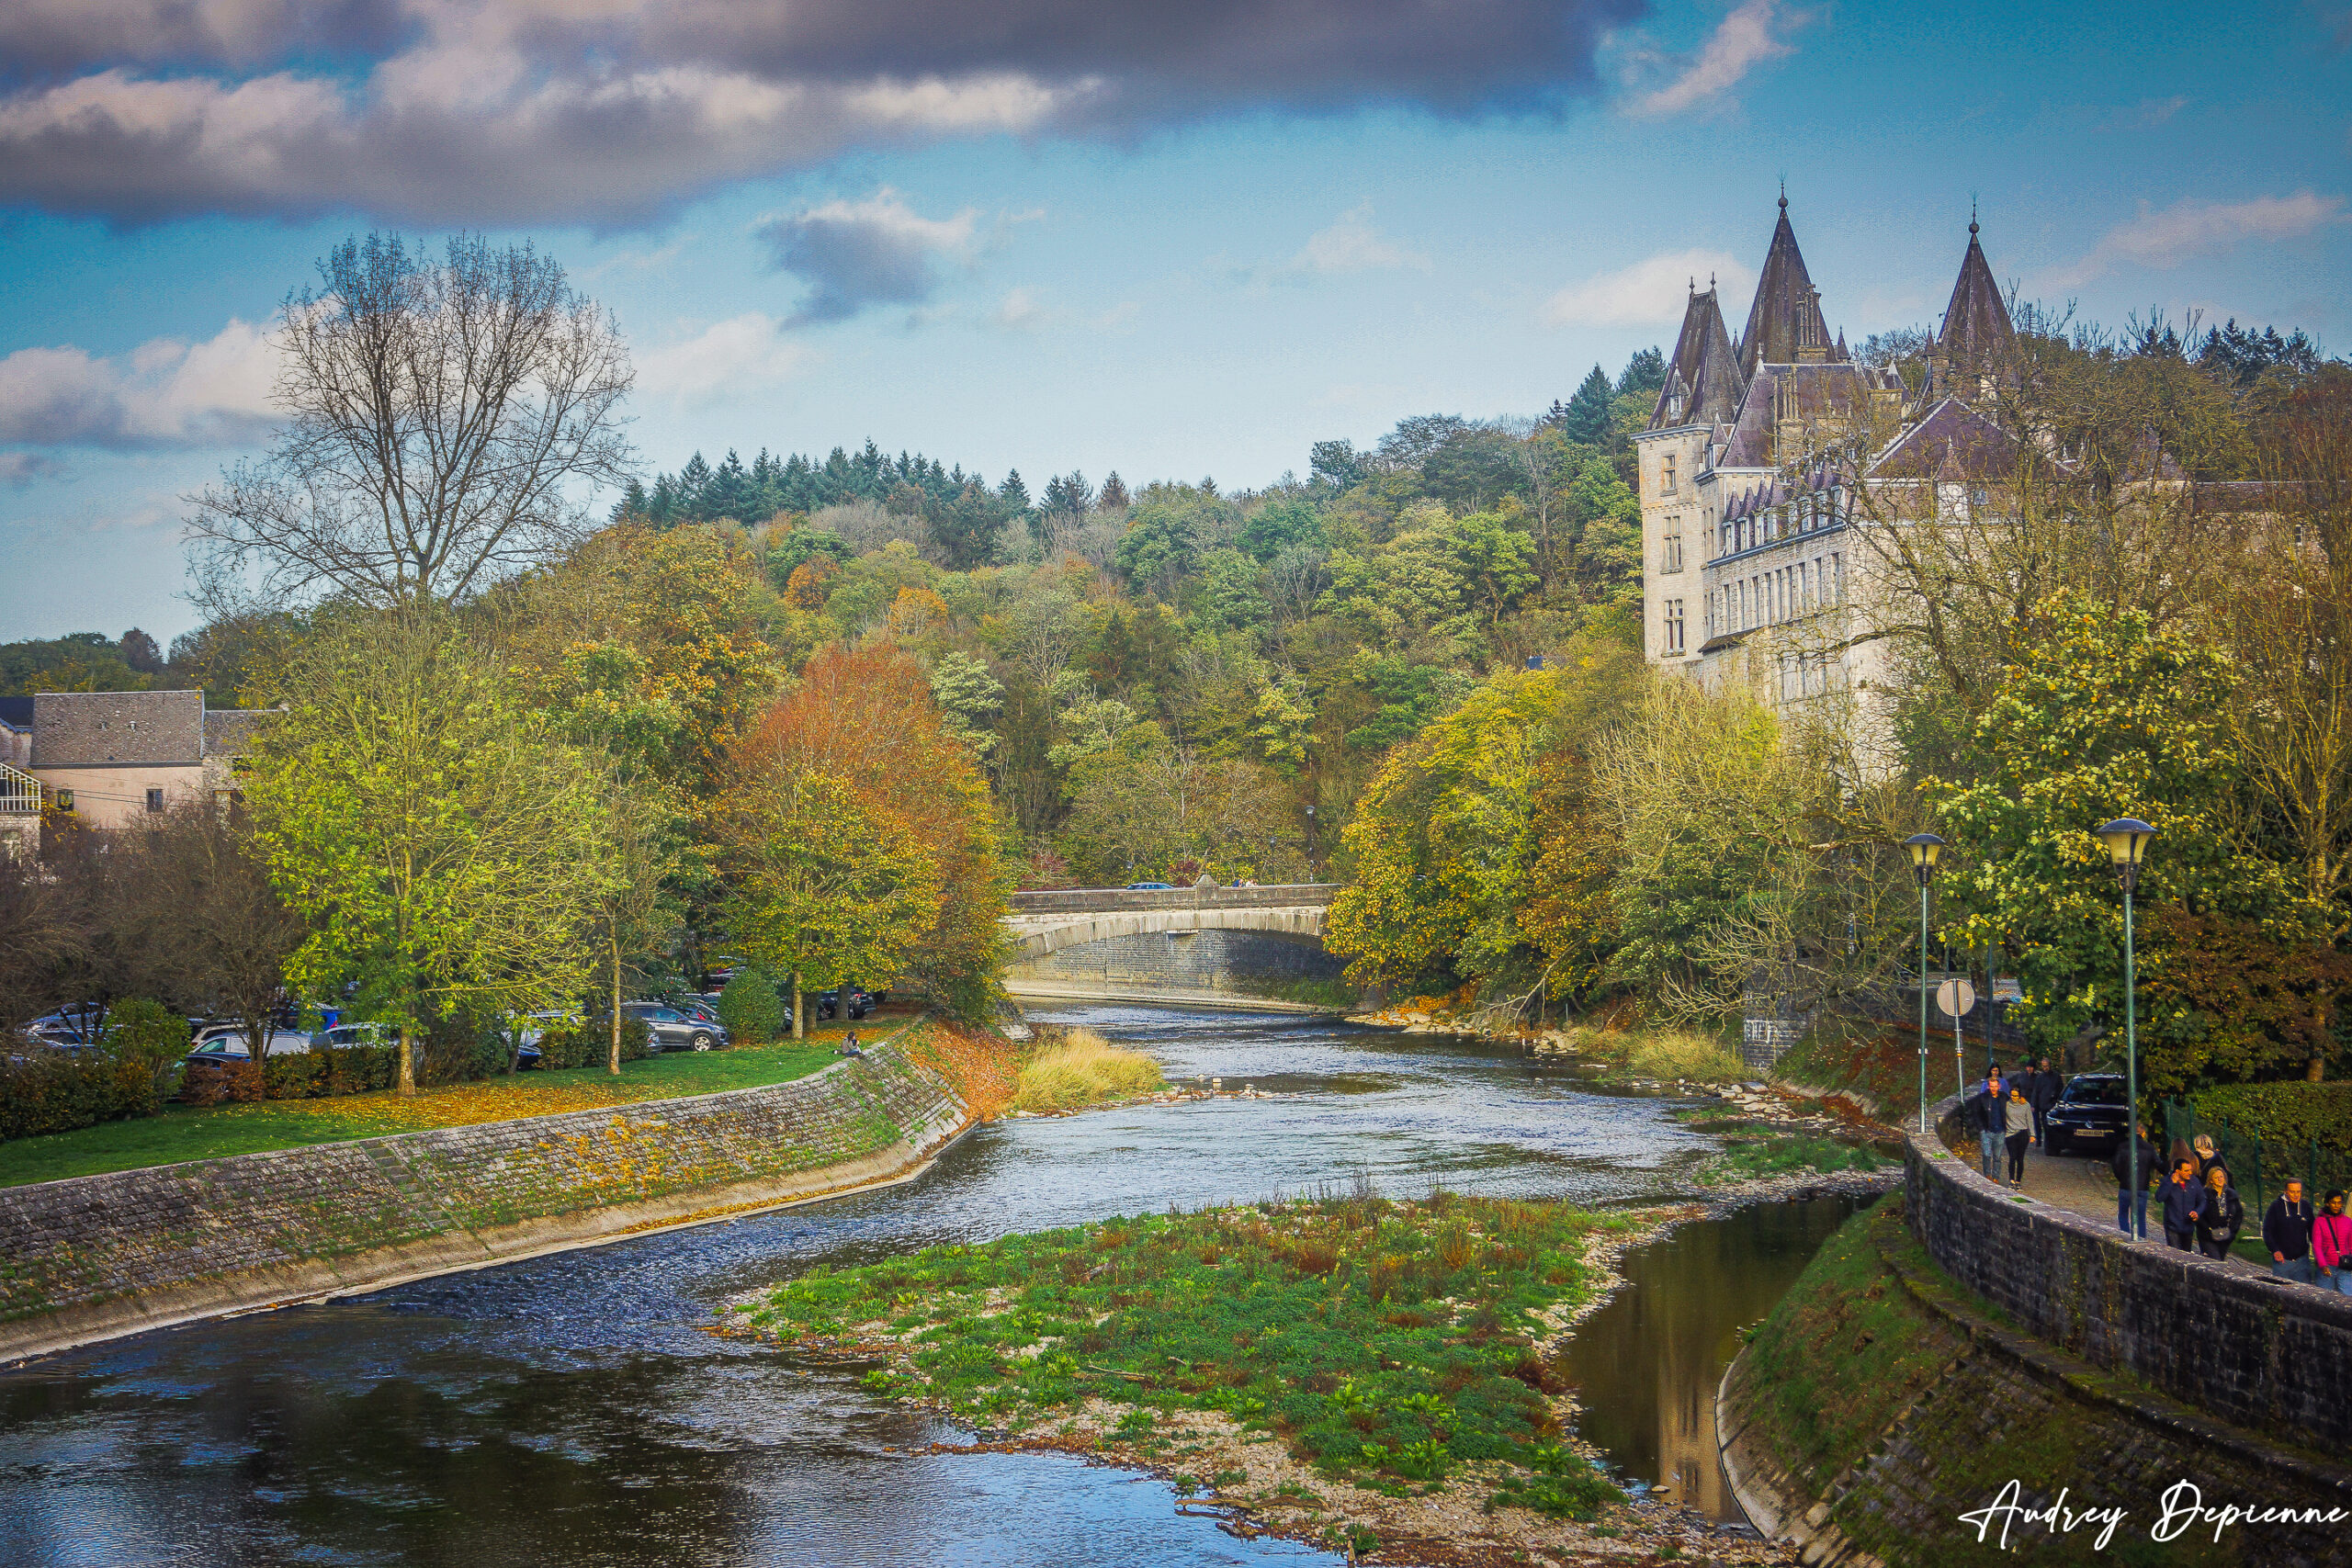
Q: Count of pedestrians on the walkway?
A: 12